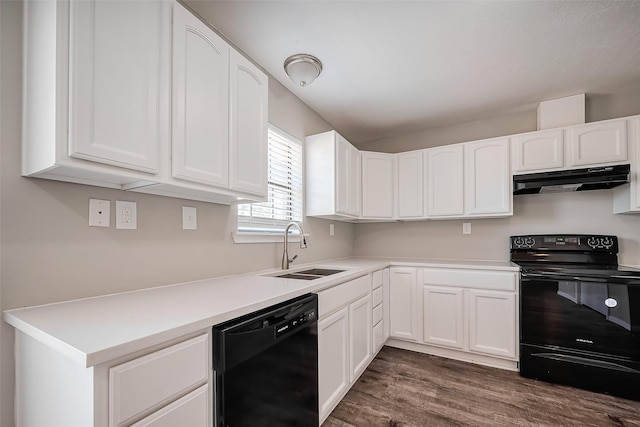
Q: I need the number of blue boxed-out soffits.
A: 0